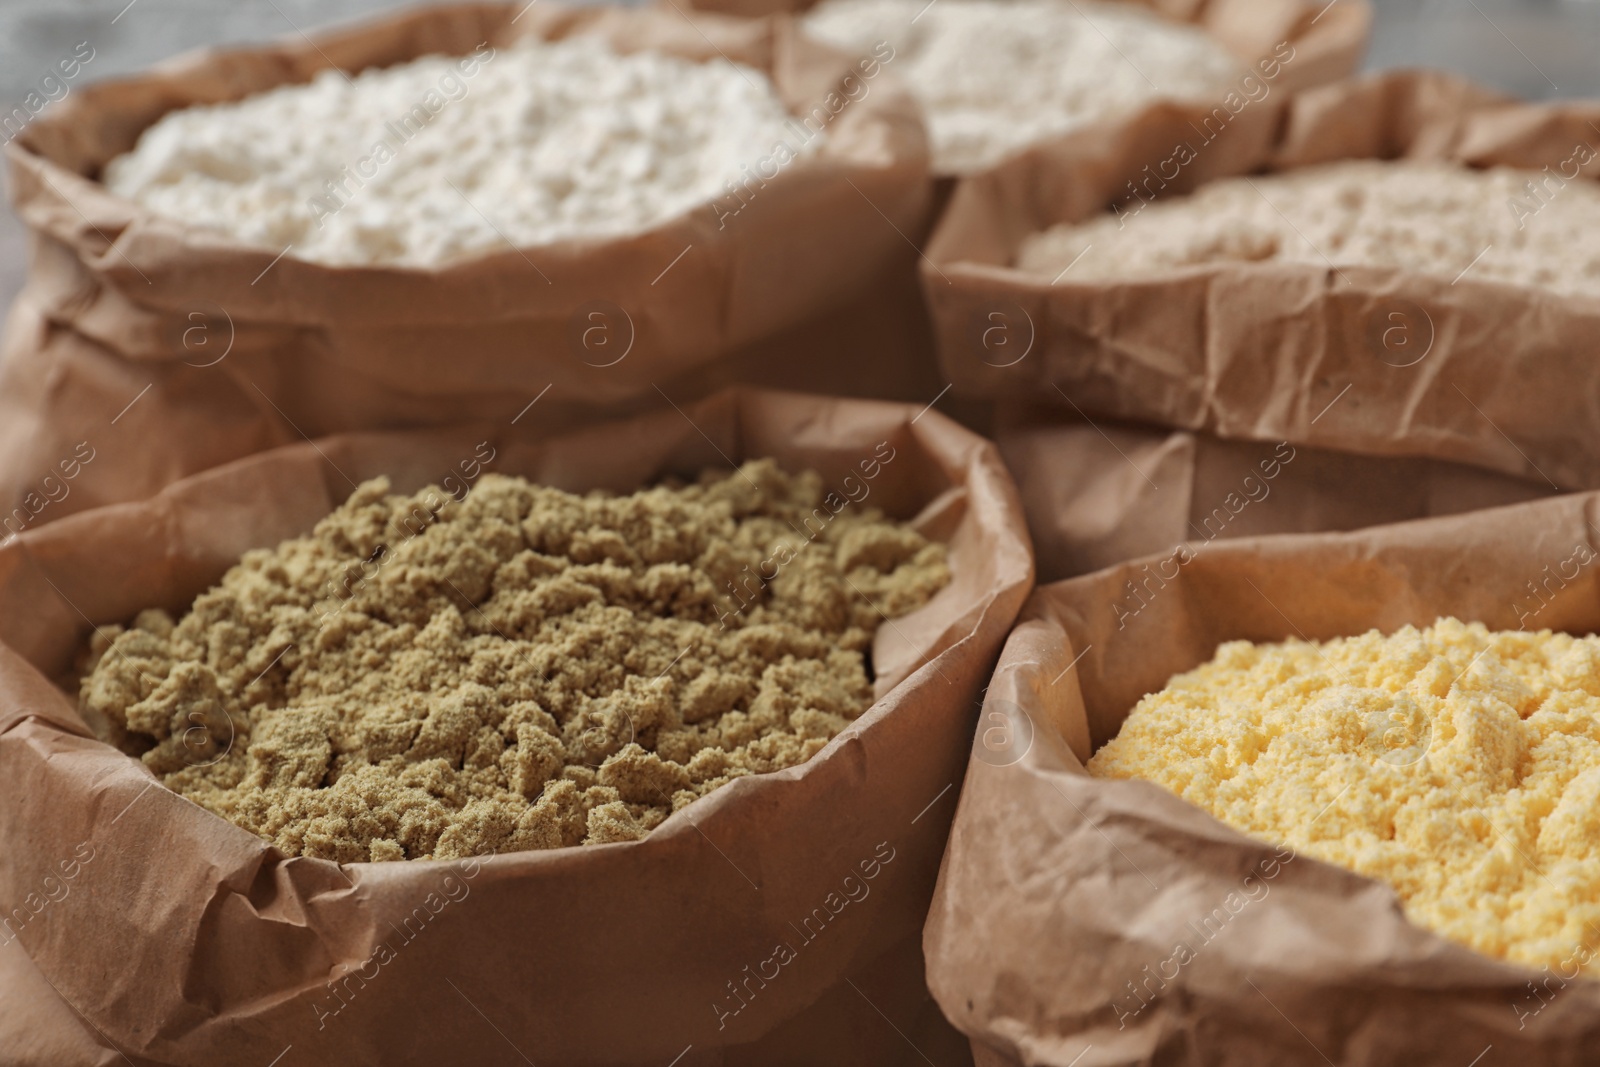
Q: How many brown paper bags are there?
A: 5